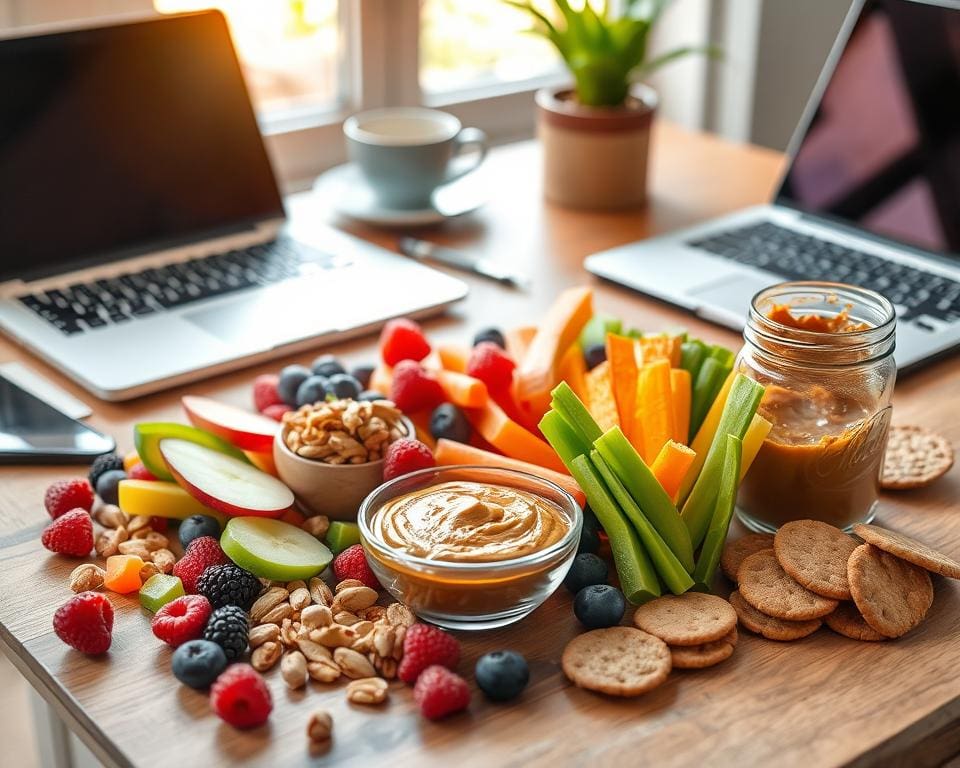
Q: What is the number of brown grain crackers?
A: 11